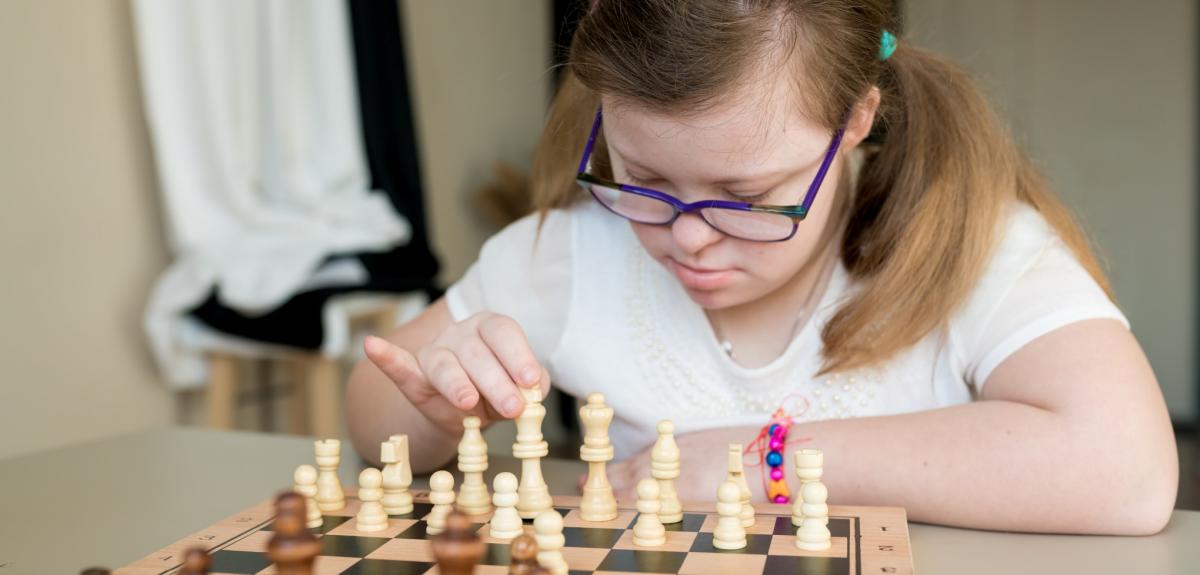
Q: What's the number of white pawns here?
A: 8